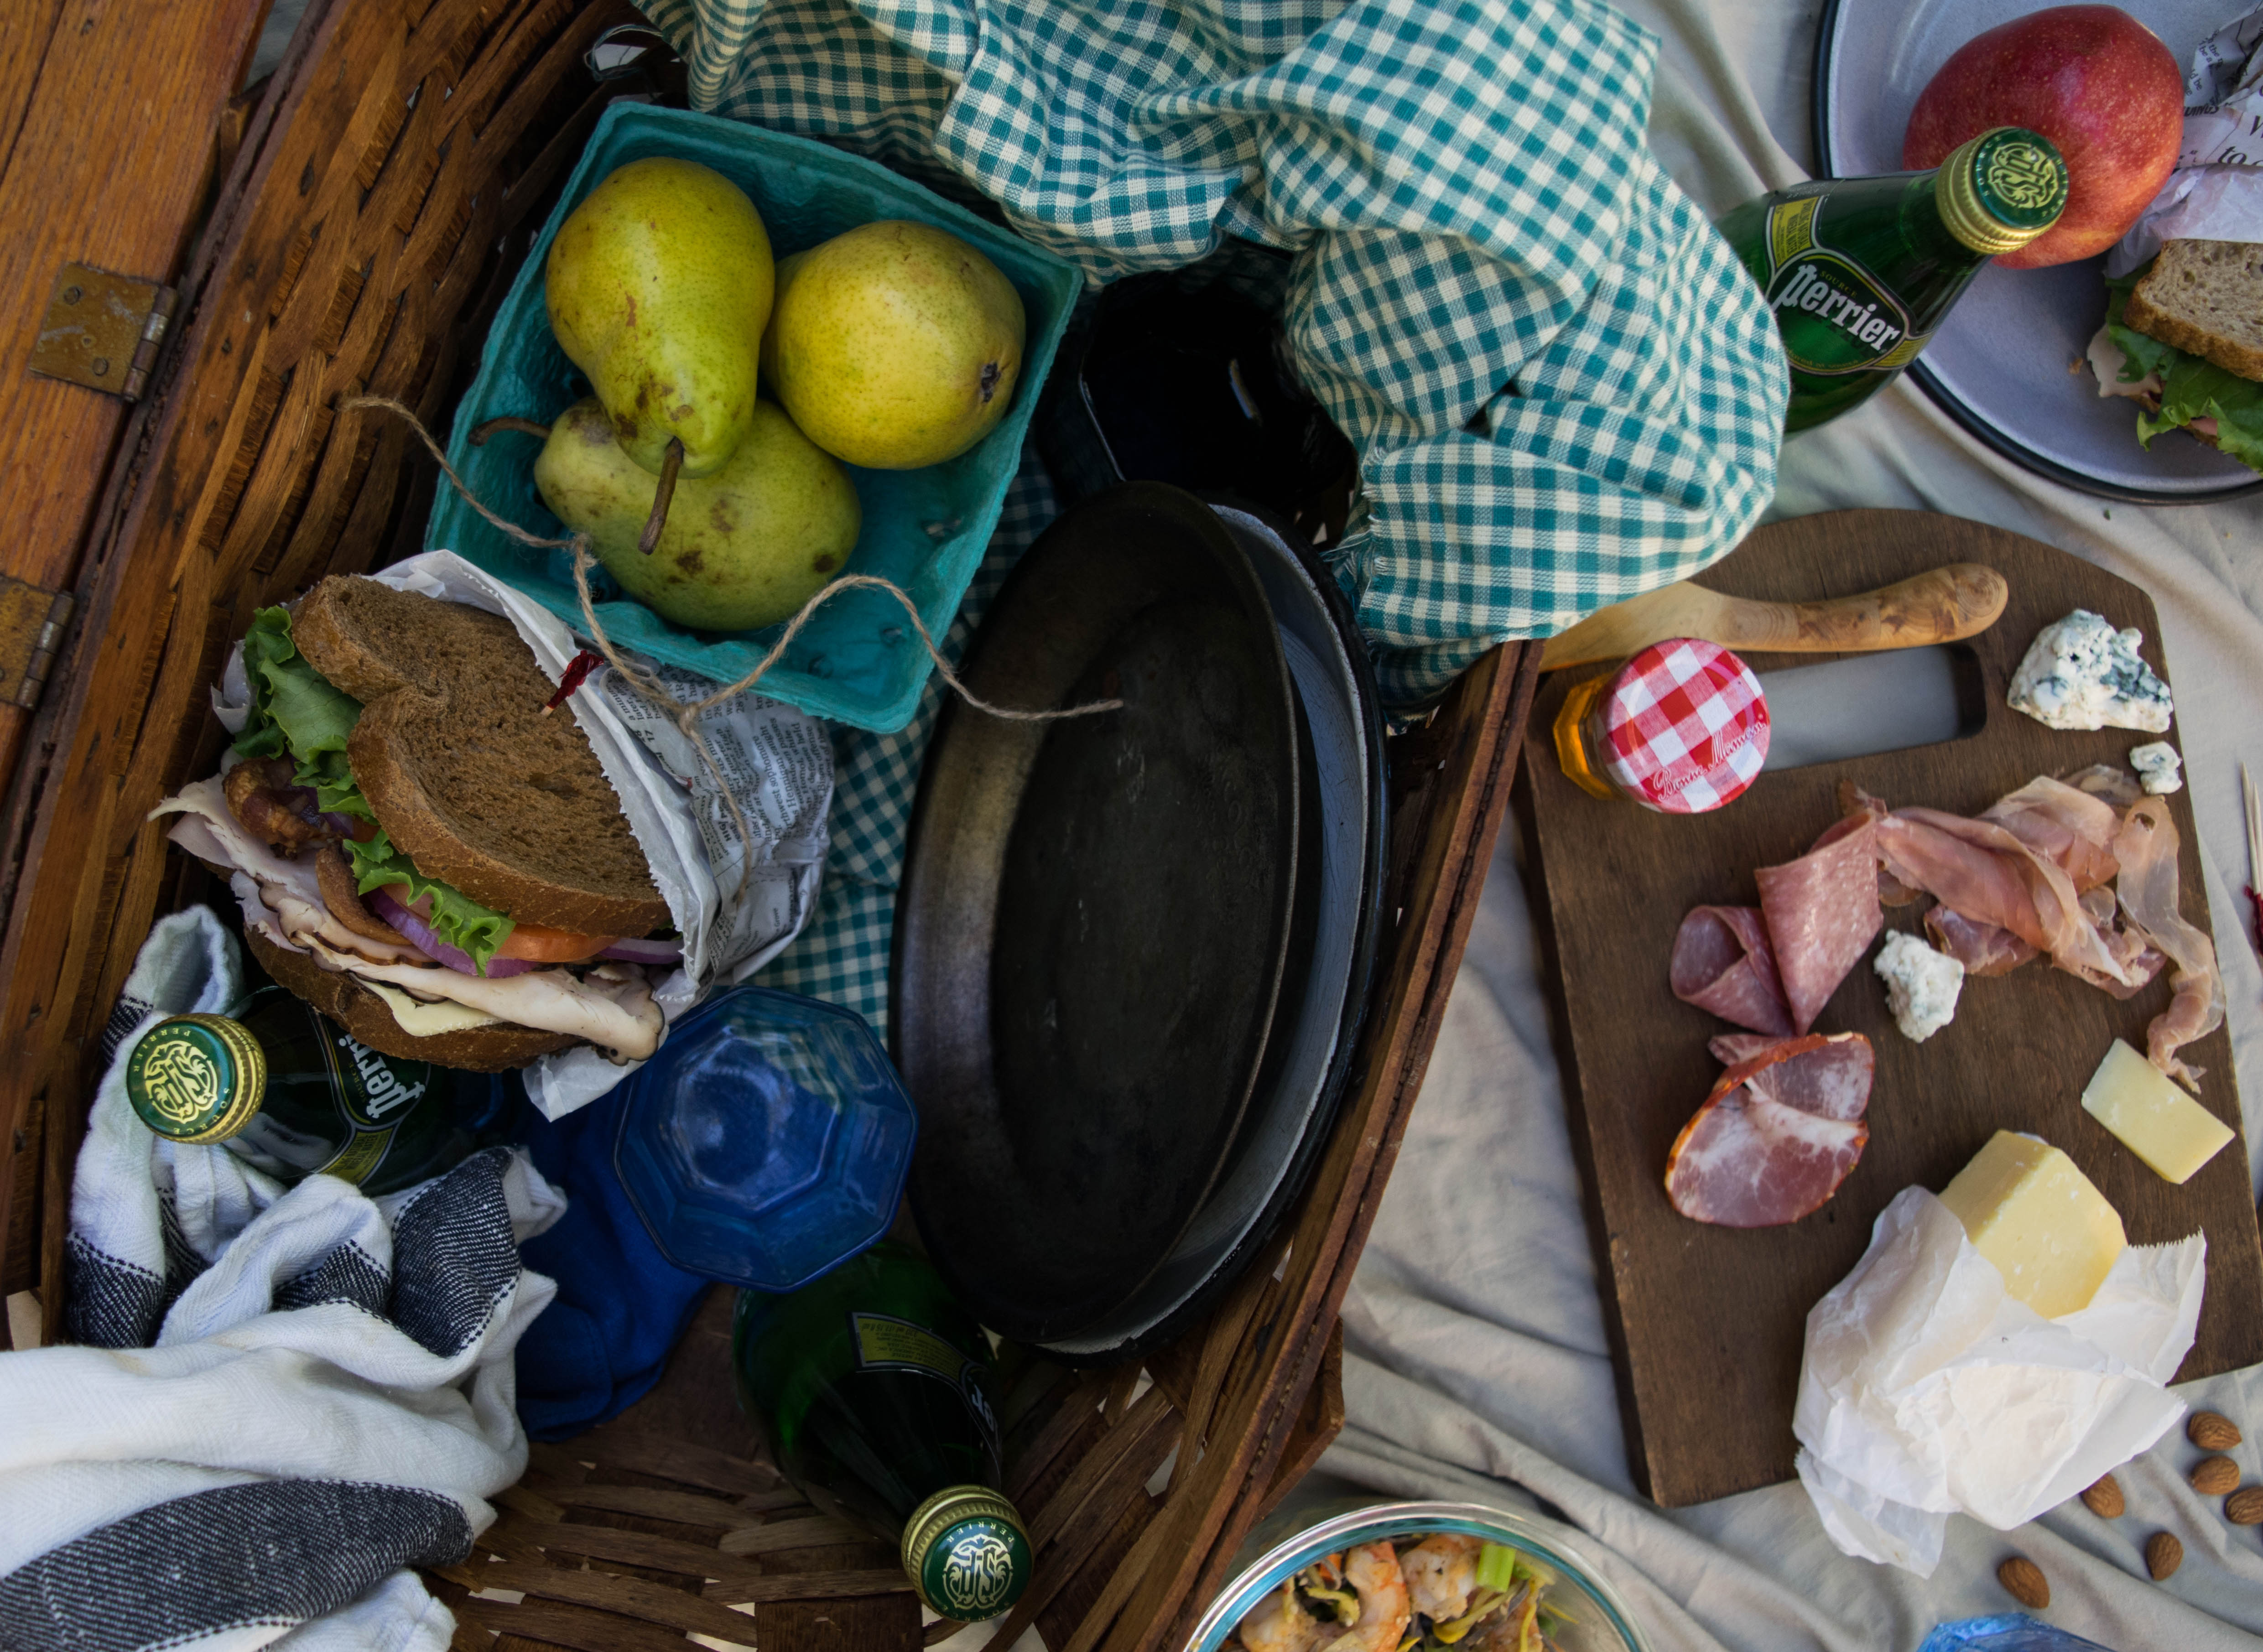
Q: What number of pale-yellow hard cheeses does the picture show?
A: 2